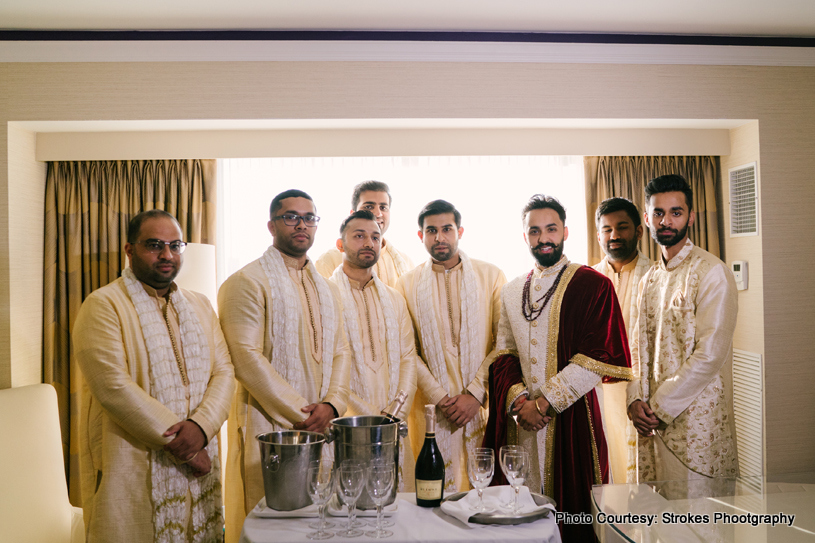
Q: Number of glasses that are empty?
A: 10